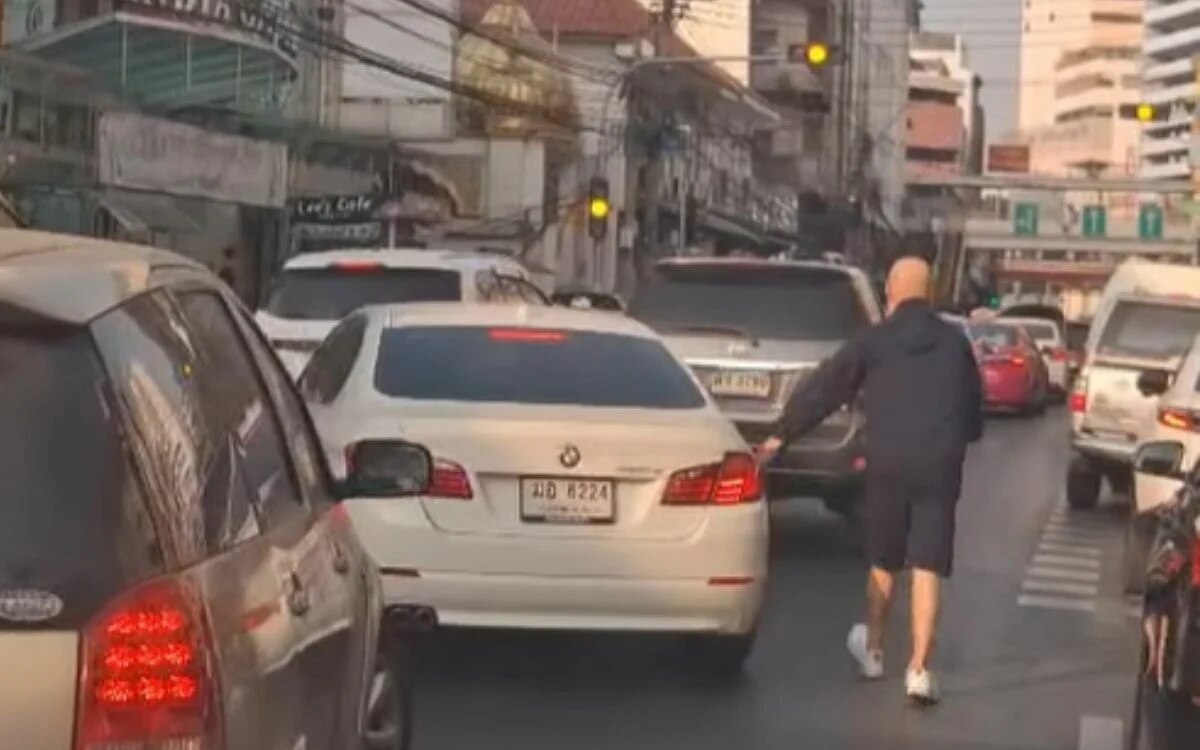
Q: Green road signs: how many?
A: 3